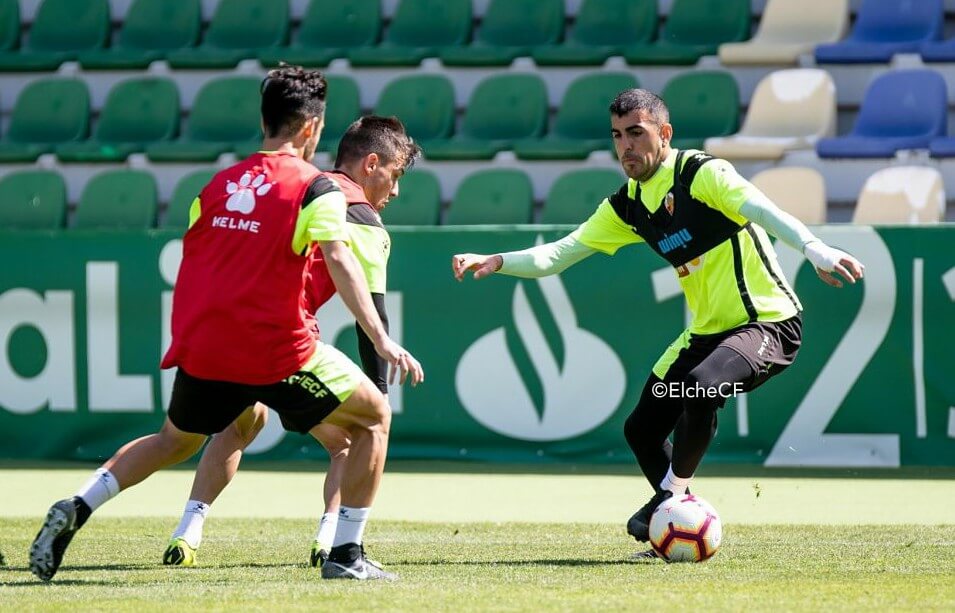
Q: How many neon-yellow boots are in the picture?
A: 2